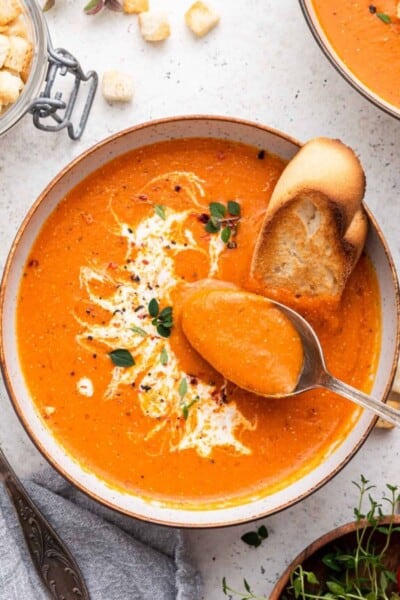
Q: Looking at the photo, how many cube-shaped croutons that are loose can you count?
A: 4